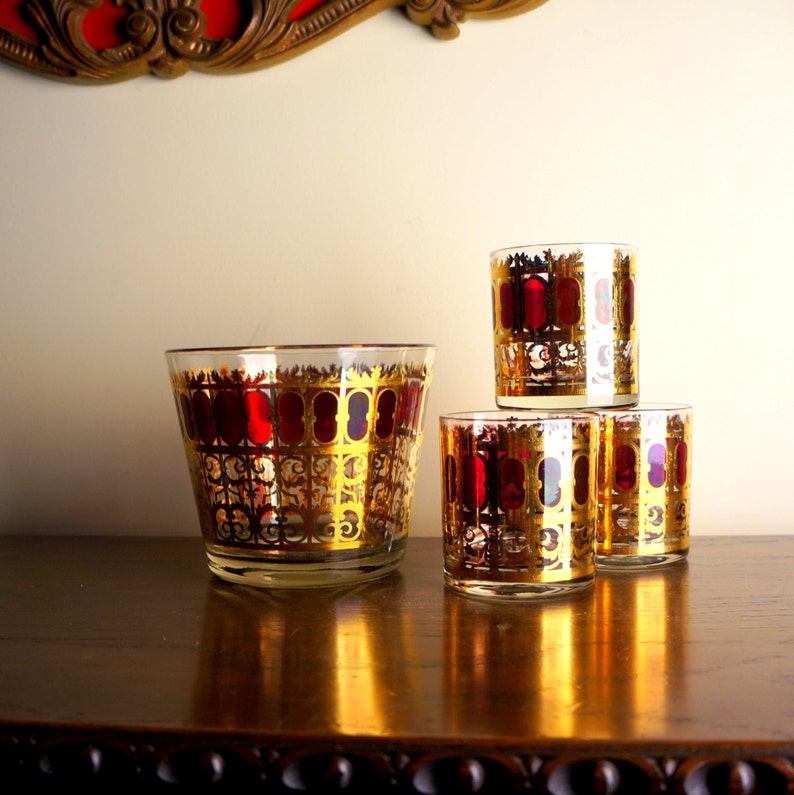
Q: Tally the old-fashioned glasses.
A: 3